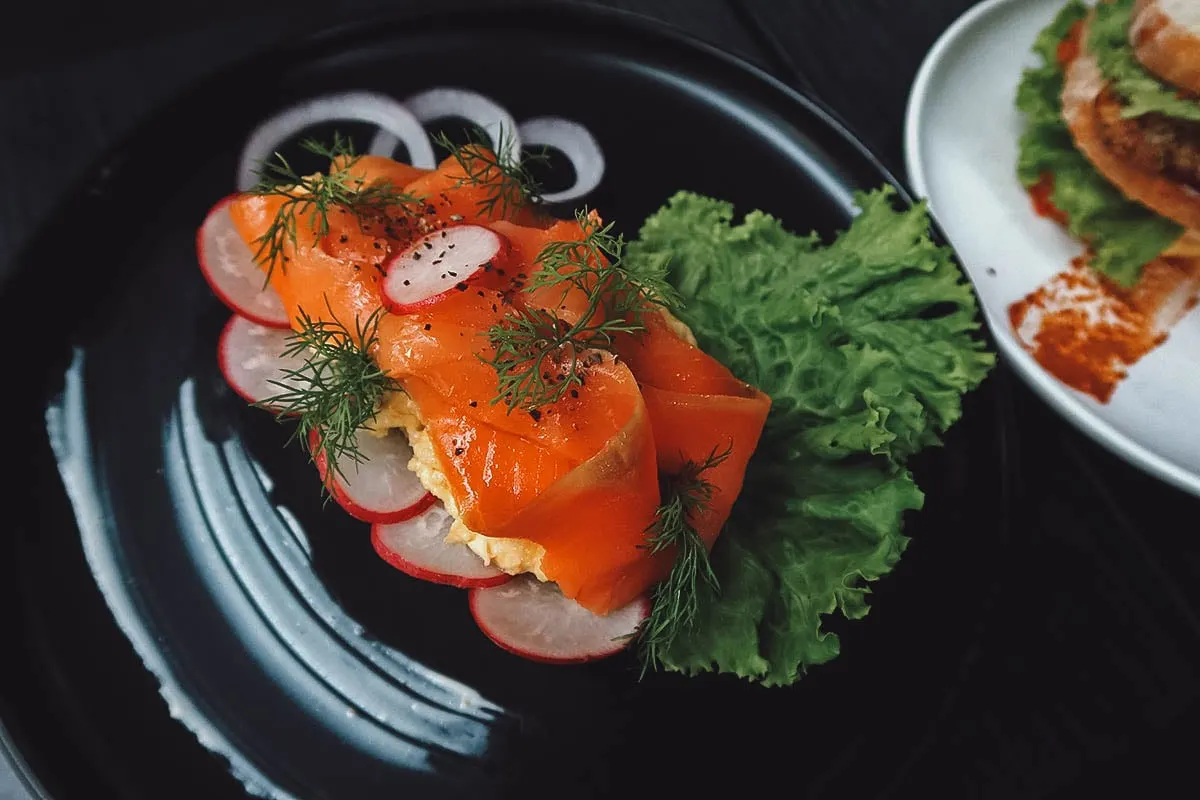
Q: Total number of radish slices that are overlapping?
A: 5